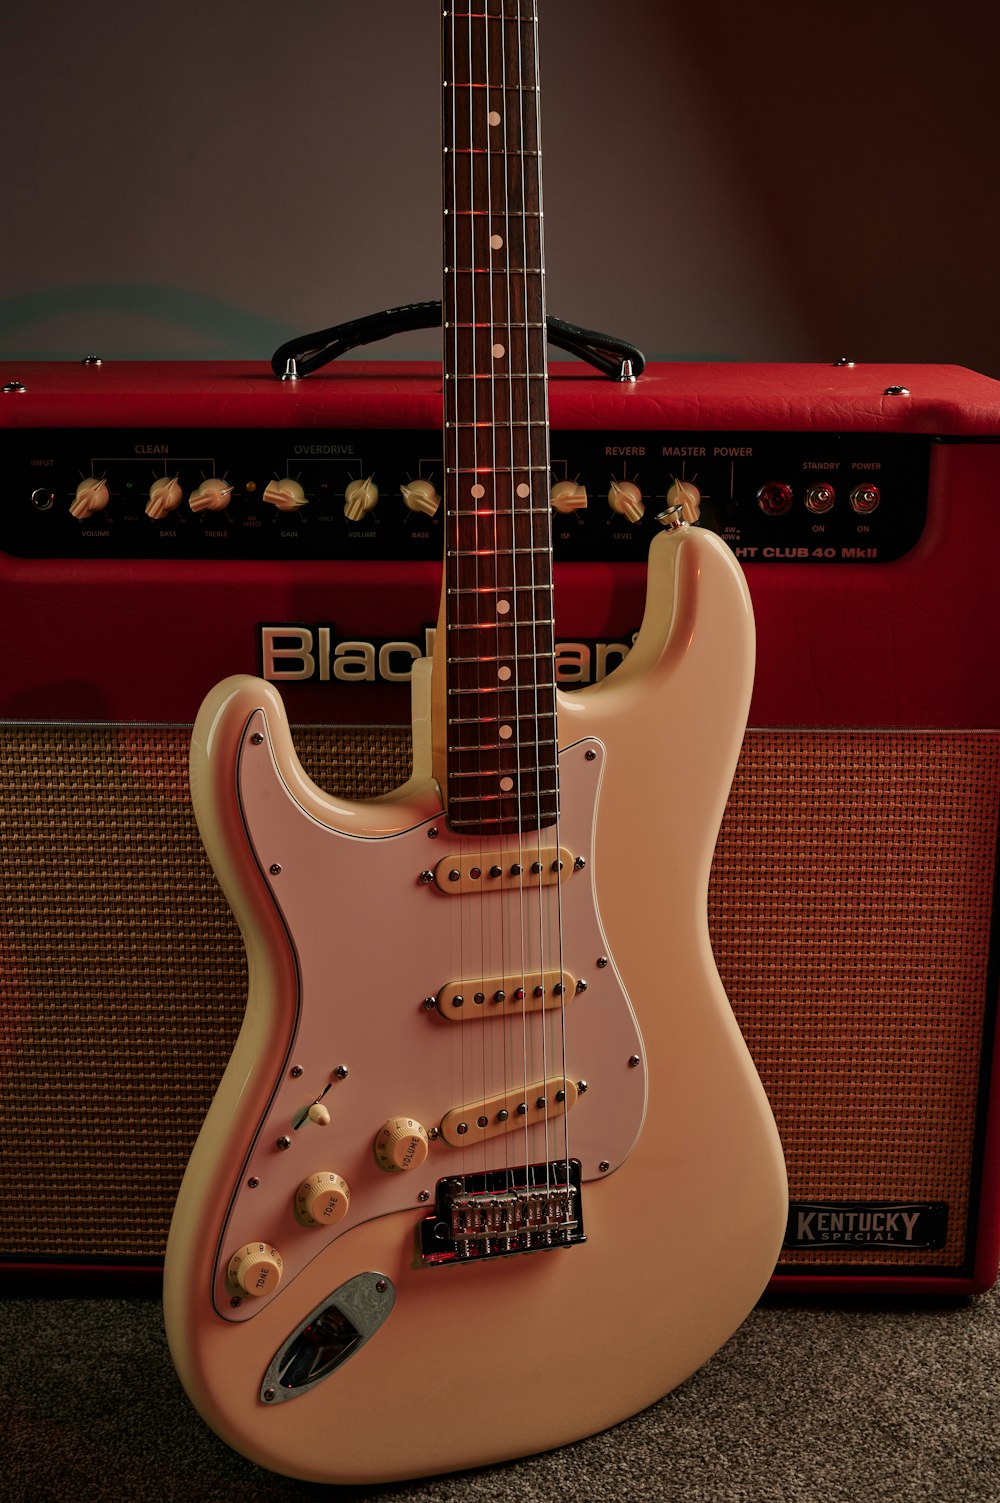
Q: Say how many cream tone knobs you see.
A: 2